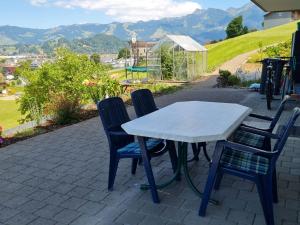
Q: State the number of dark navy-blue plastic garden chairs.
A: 4